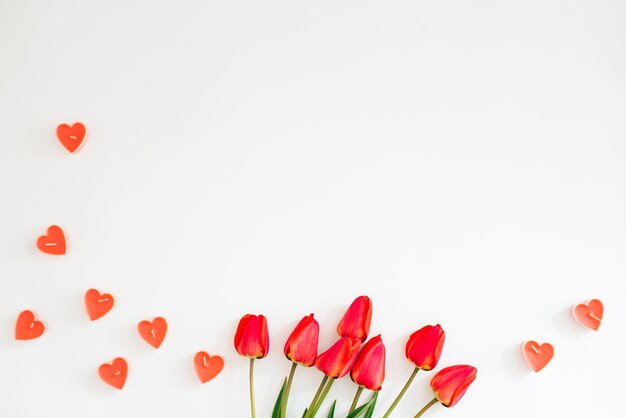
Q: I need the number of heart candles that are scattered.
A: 9